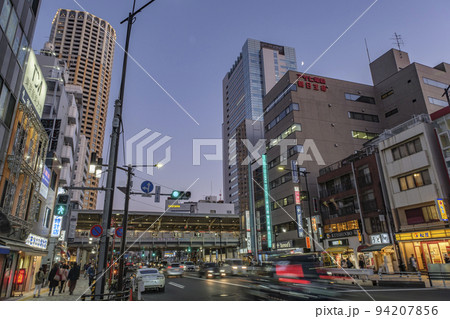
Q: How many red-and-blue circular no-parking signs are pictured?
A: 2